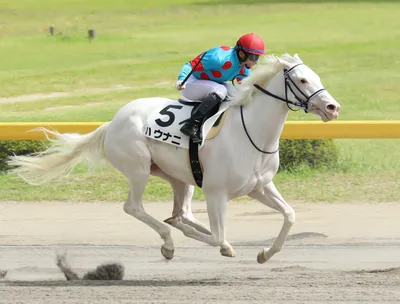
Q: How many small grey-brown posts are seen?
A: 2